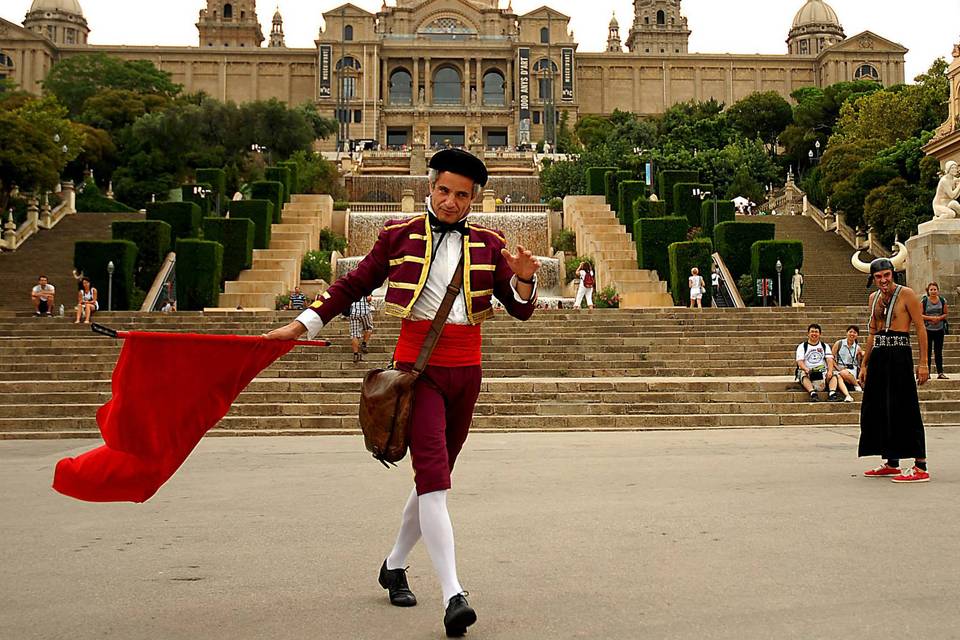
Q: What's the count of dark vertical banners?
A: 3